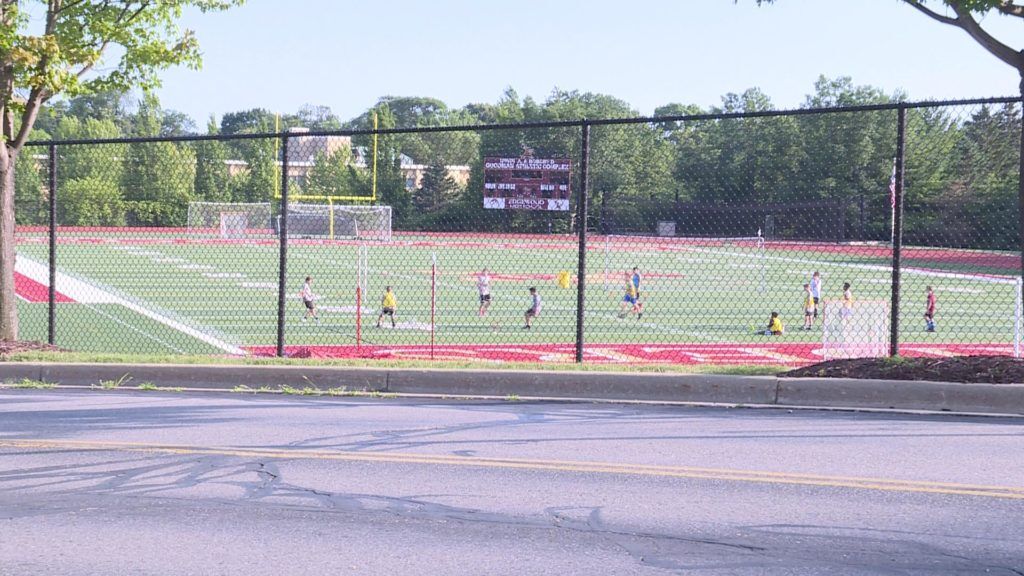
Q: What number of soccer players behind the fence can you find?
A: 11